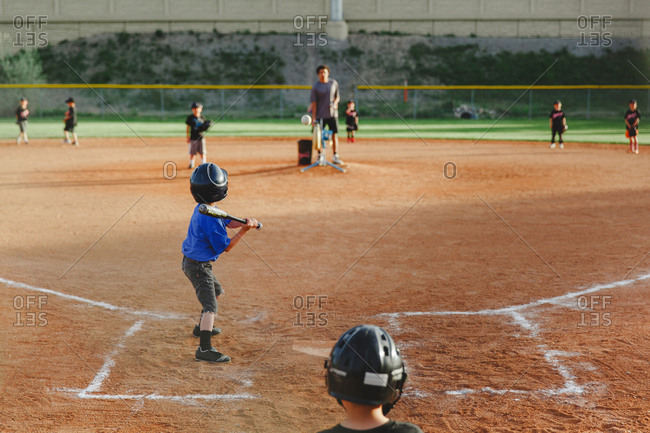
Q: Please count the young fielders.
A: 6